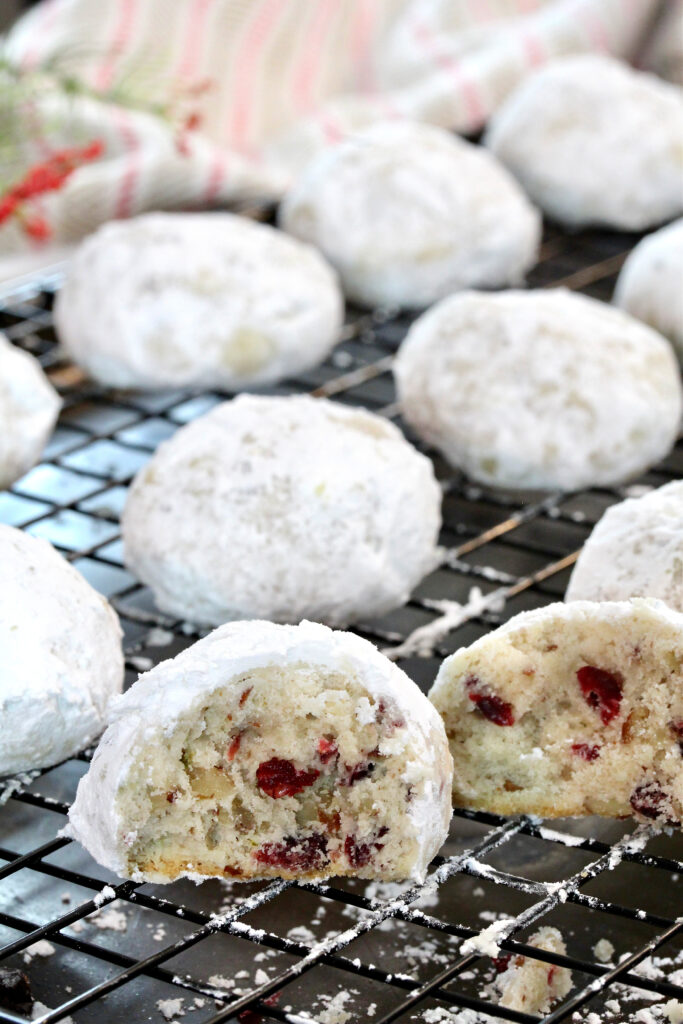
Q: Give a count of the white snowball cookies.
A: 11